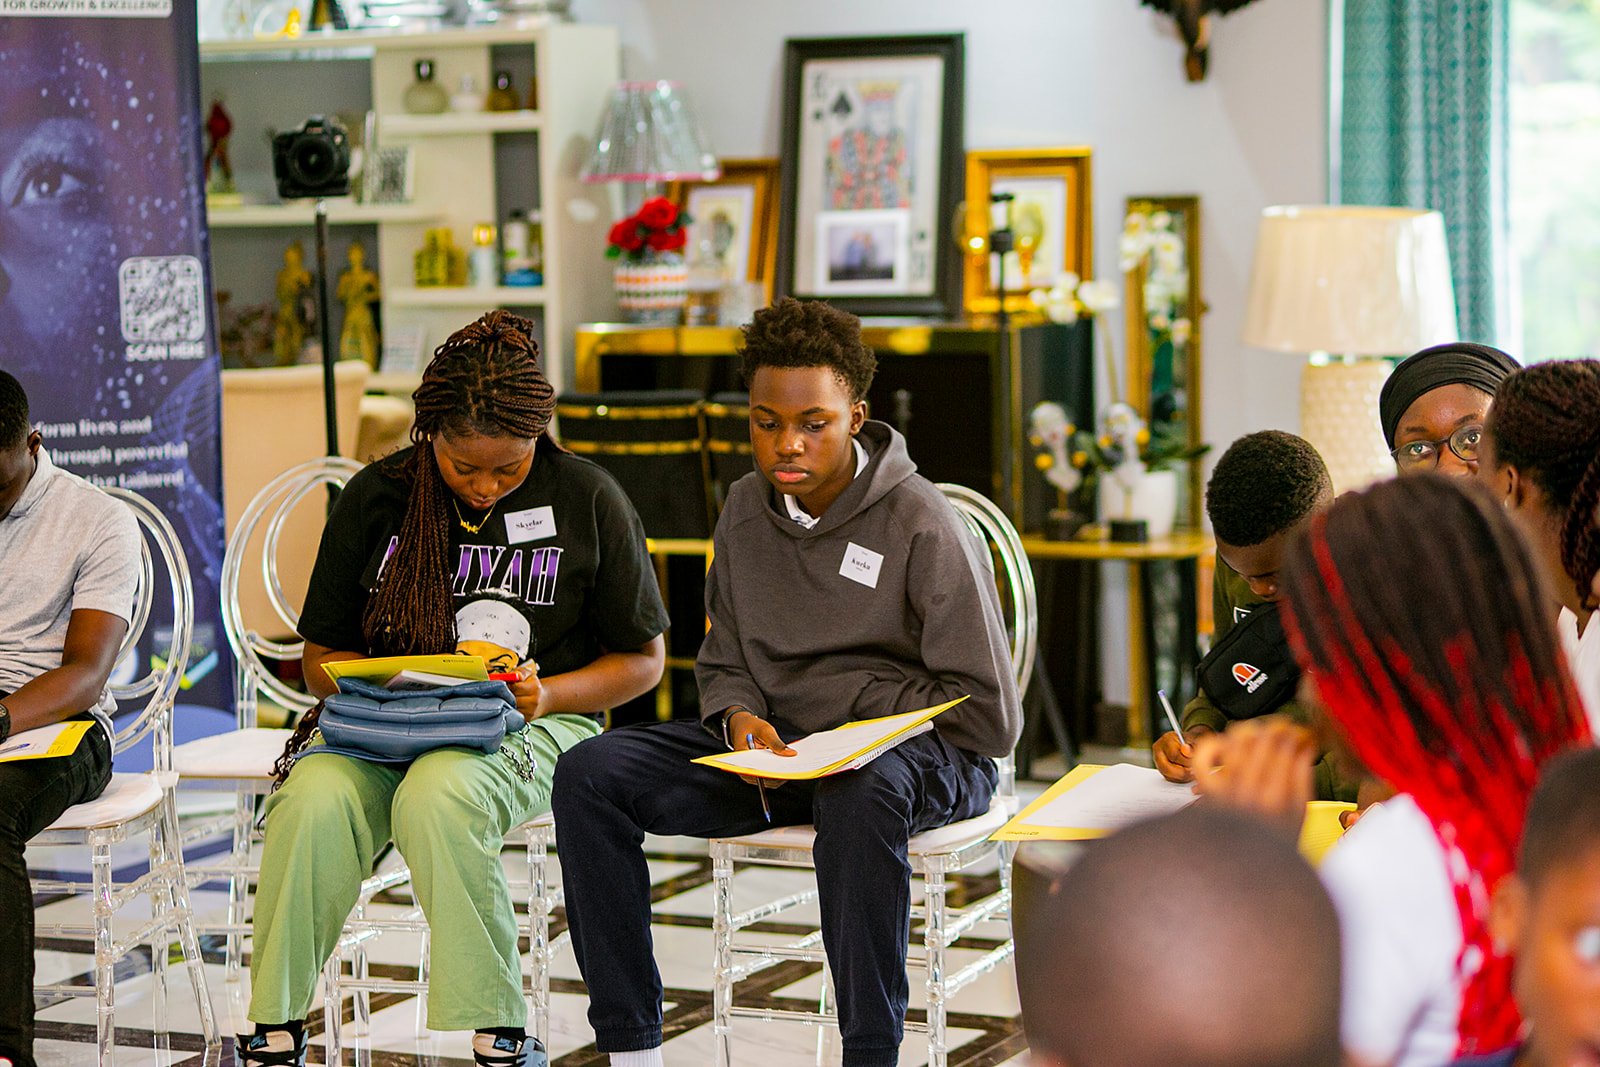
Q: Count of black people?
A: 9